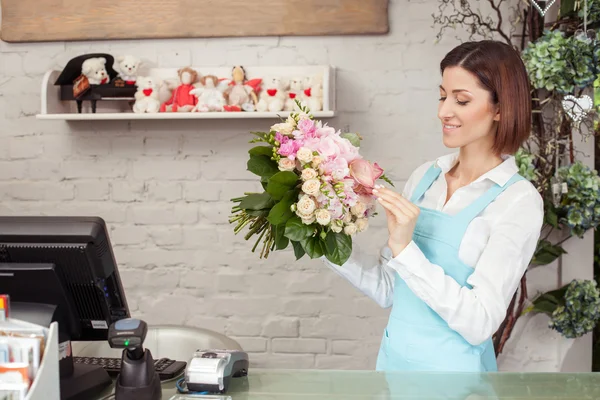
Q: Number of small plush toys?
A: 9